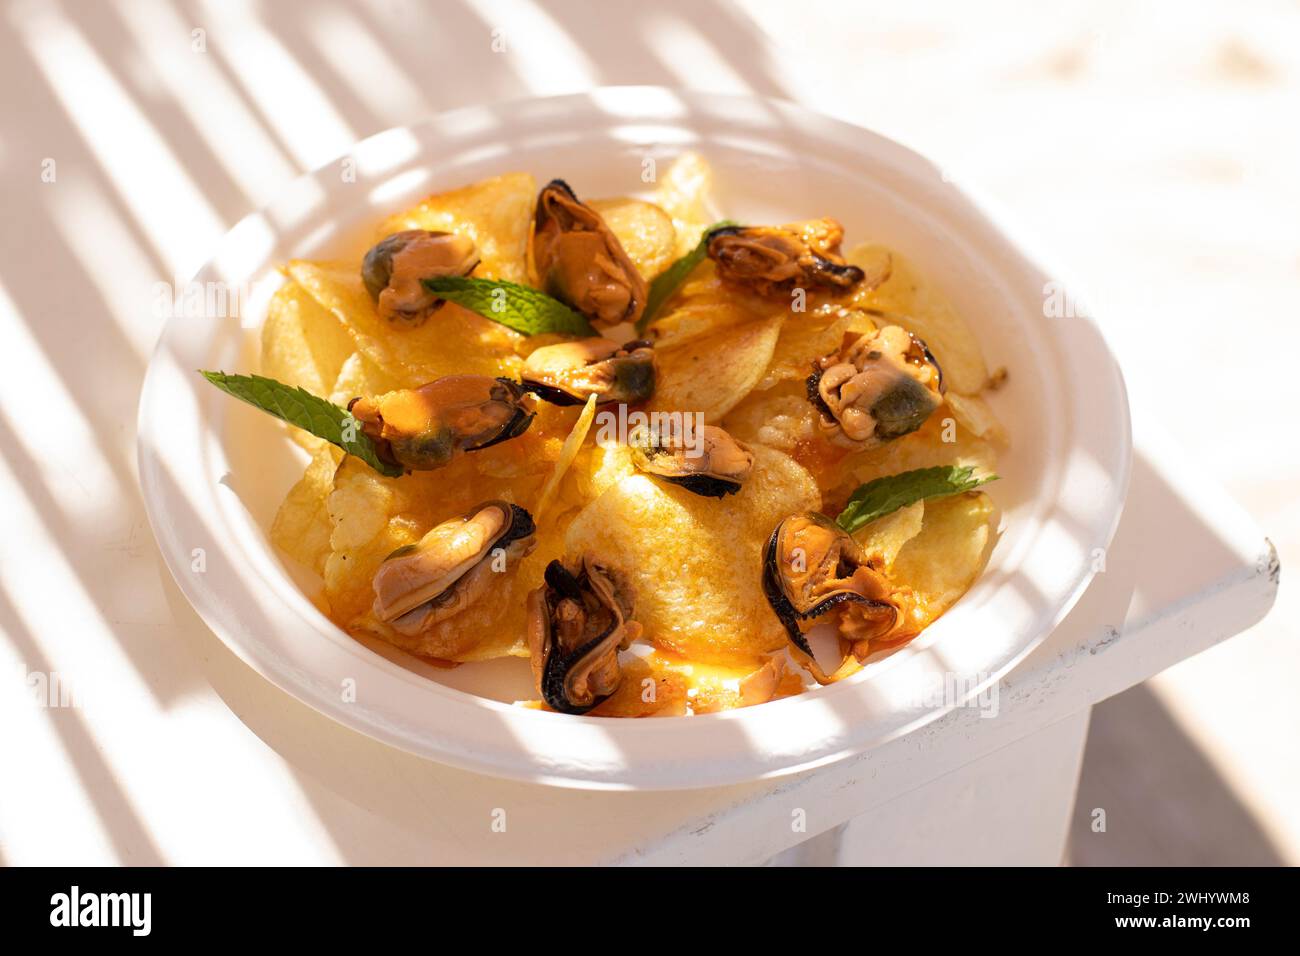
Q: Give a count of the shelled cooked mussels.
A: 10